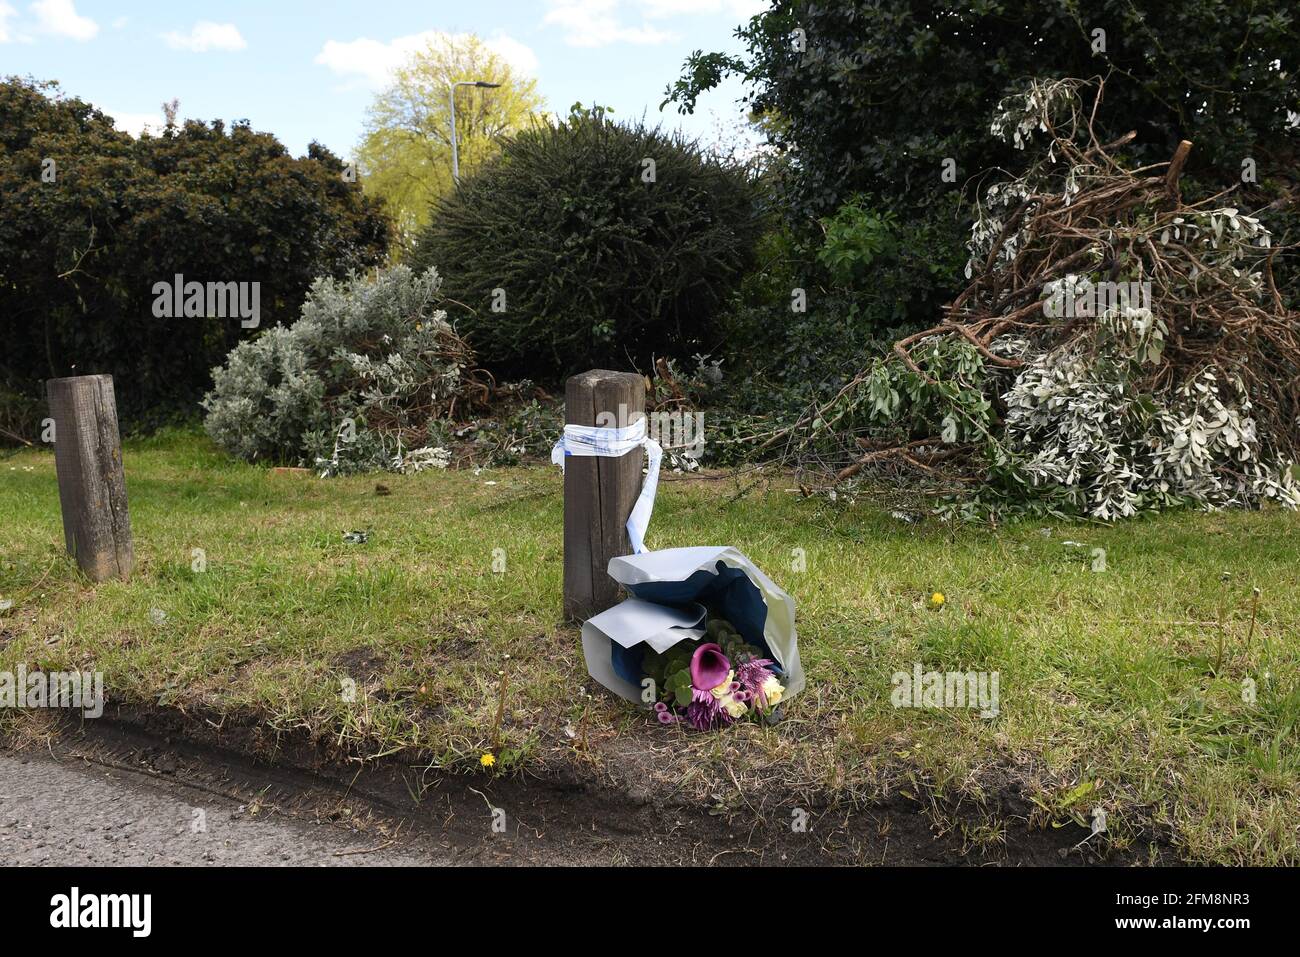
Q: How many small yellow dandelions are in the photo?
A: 2